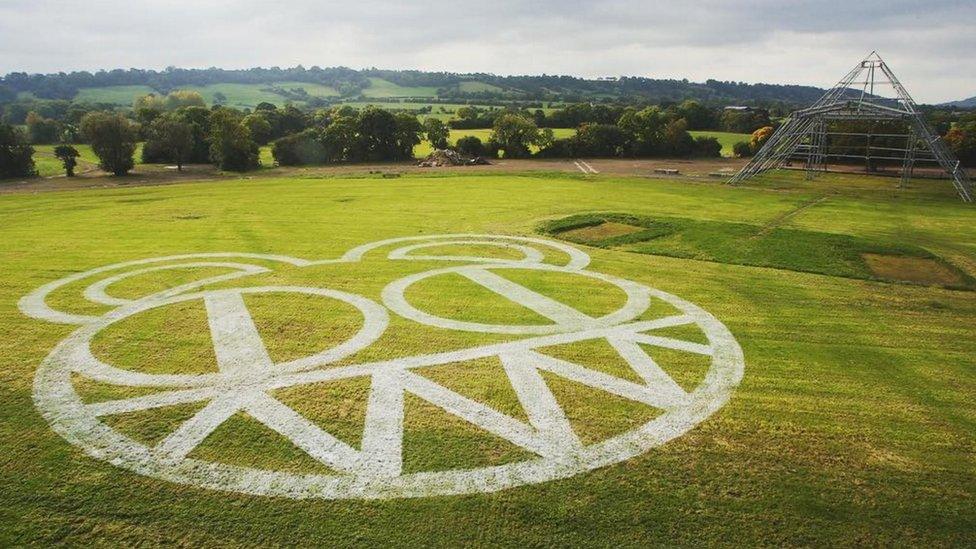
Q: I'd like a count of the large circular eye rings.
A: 2